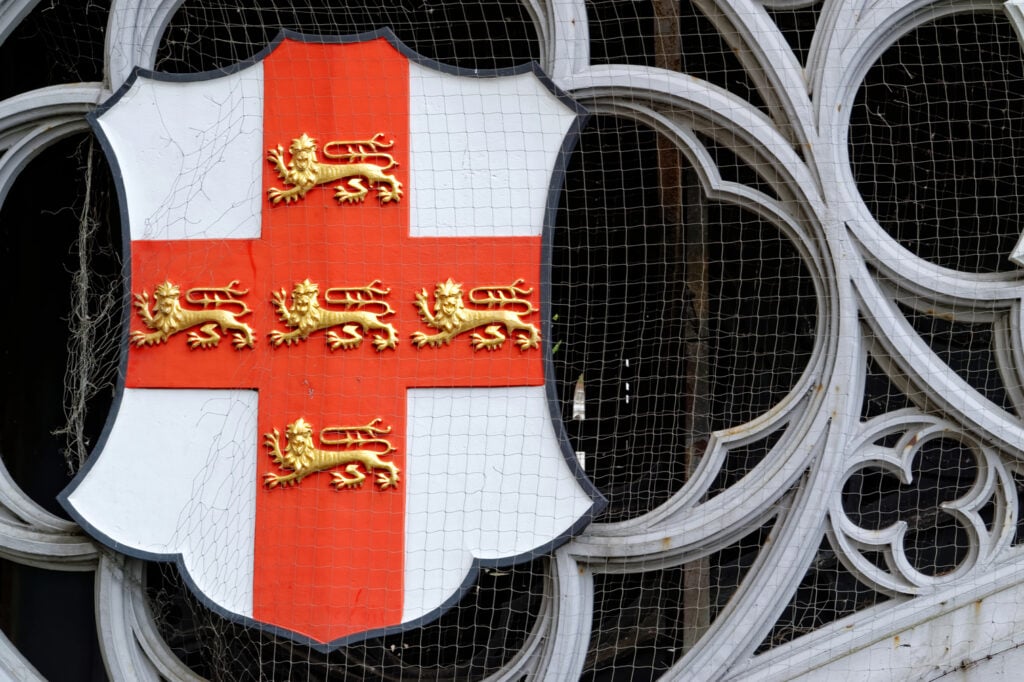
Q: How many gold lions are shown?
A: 5